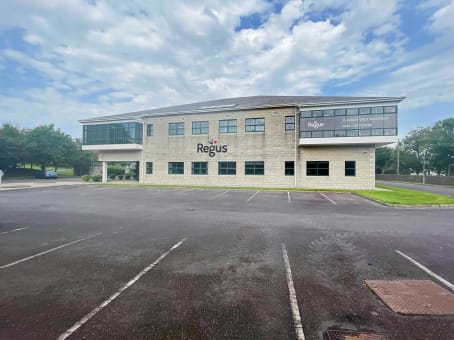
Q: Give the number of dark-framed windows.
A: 14